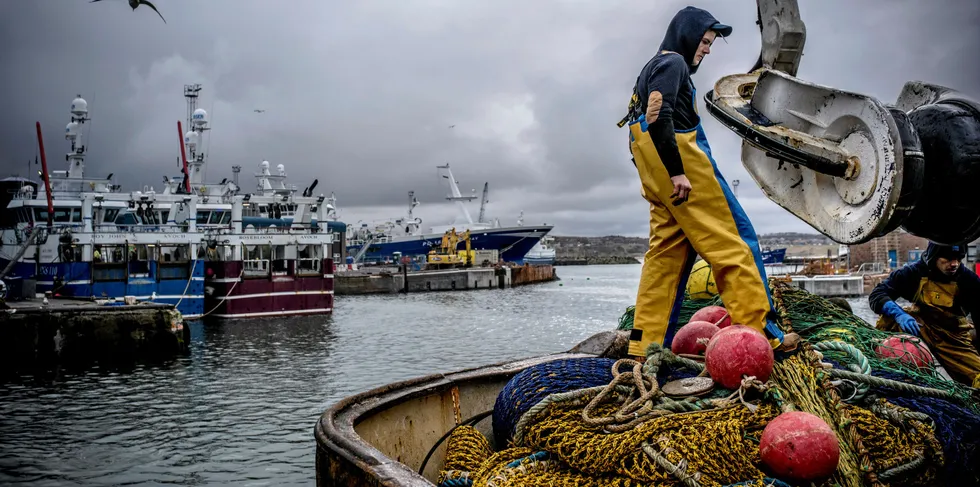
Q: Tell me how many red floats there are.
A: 5